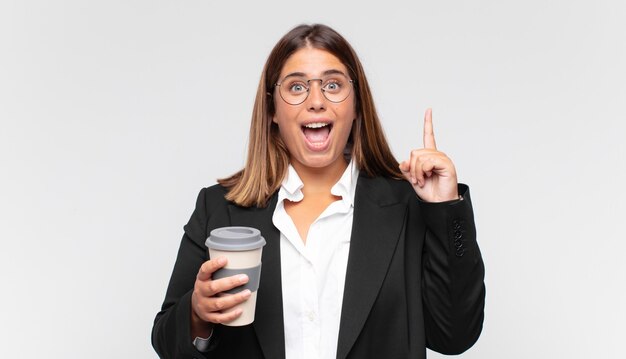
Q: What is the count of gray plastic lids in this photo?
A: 1